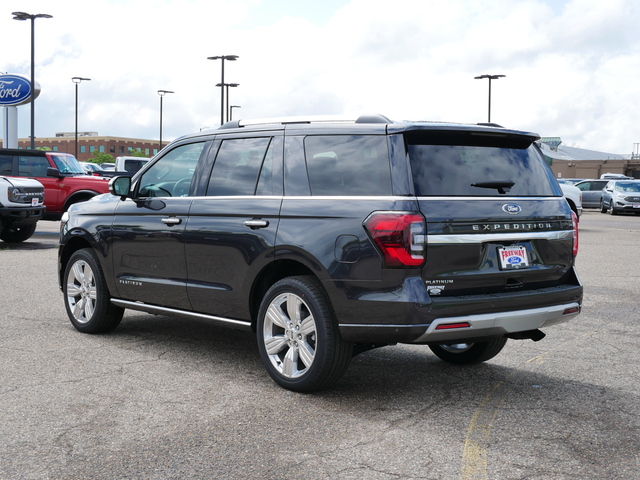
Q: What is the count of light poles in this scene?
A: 7